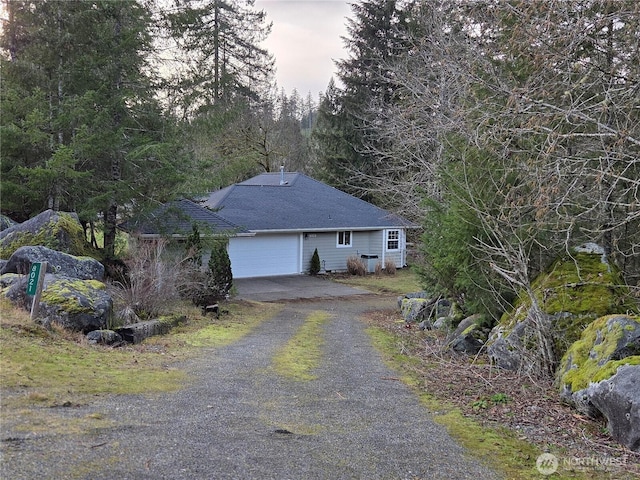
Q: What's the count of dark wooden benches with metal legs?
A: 0